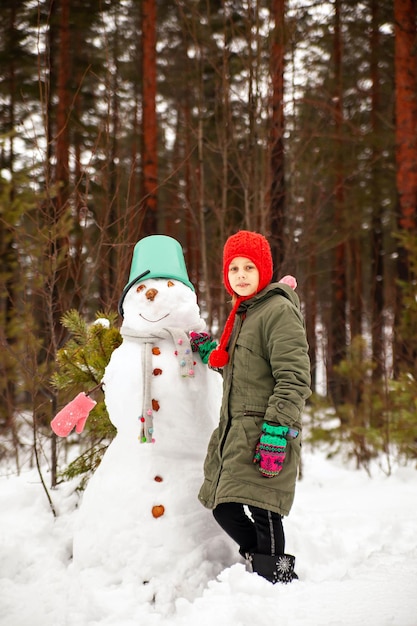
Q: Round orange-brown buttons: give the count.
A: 5